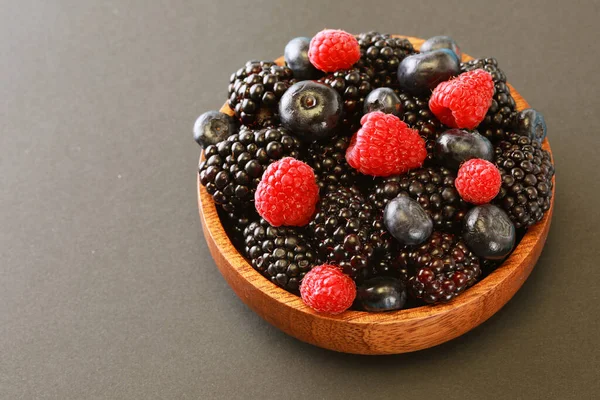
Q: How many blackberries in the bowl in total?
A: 12